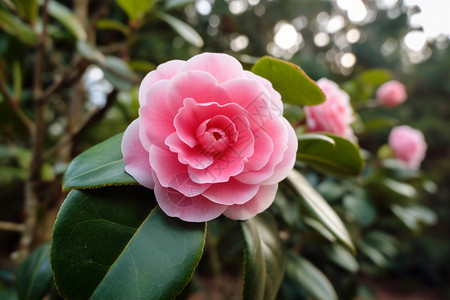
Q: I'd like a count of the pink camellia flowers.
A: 4